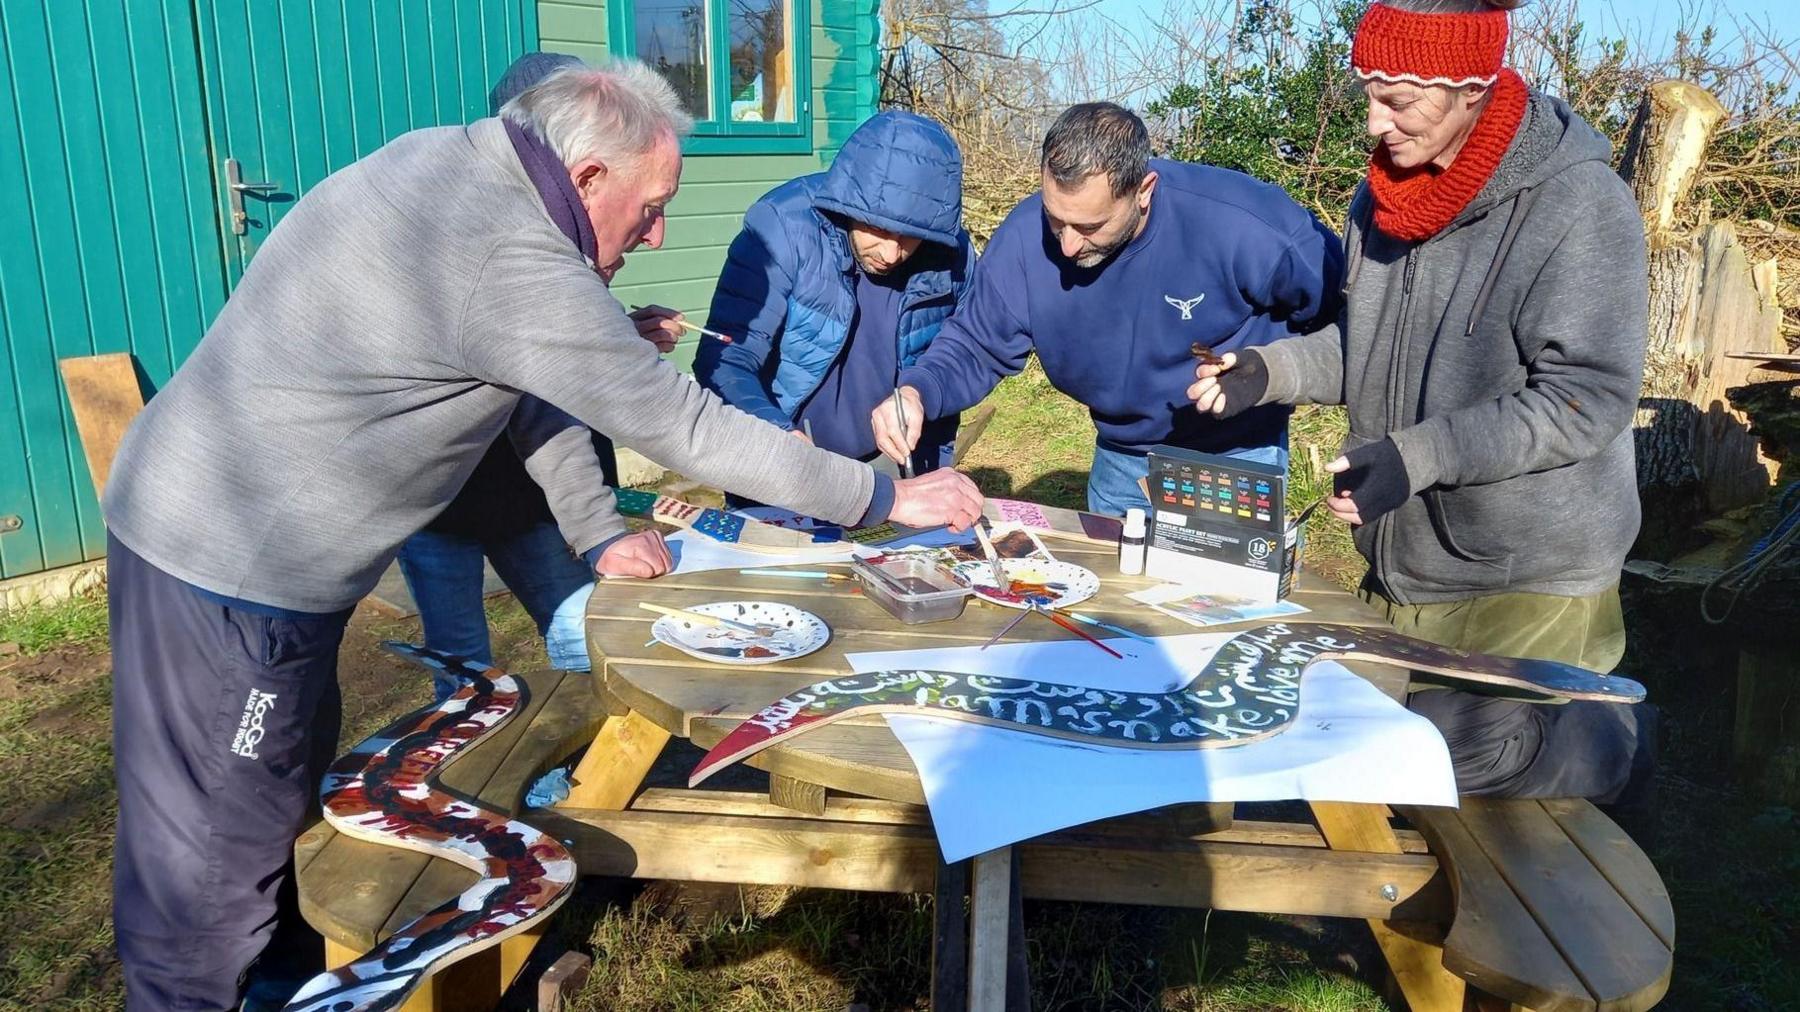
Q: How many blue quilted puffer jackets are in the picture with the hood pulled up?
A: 1